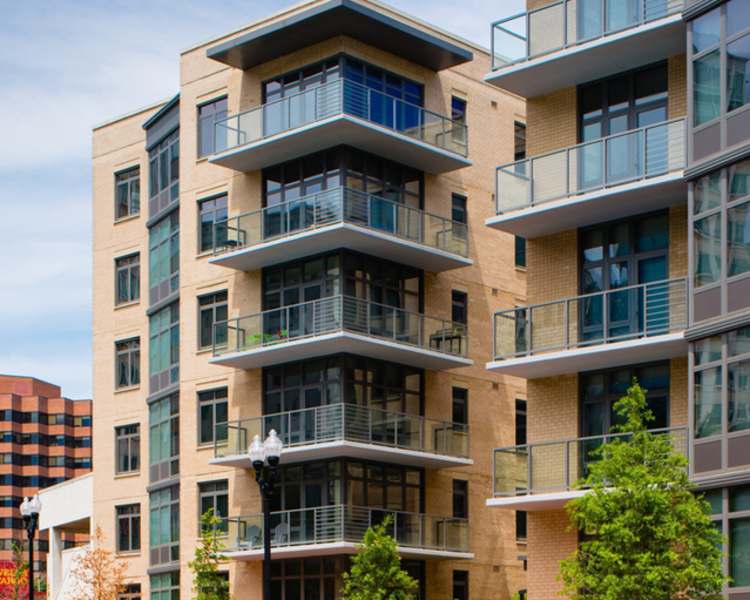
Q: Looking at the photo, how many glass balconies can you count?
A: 9